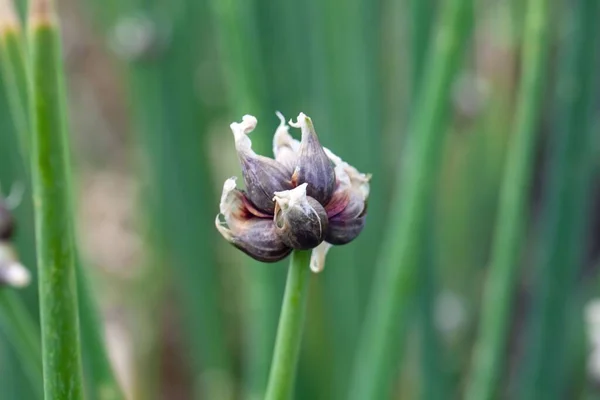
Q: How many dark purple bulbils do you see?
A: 5